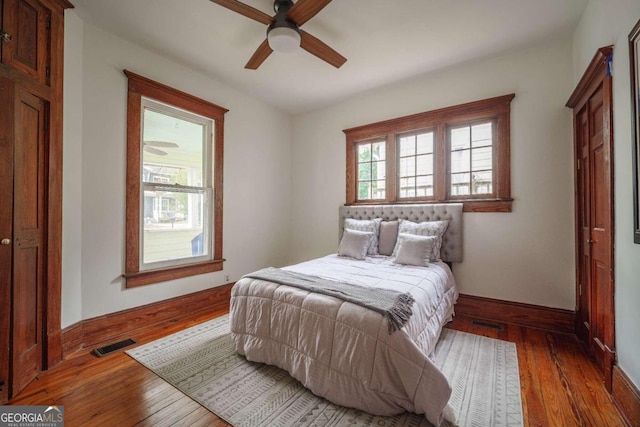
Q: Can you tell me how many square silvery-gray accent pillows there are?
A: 2